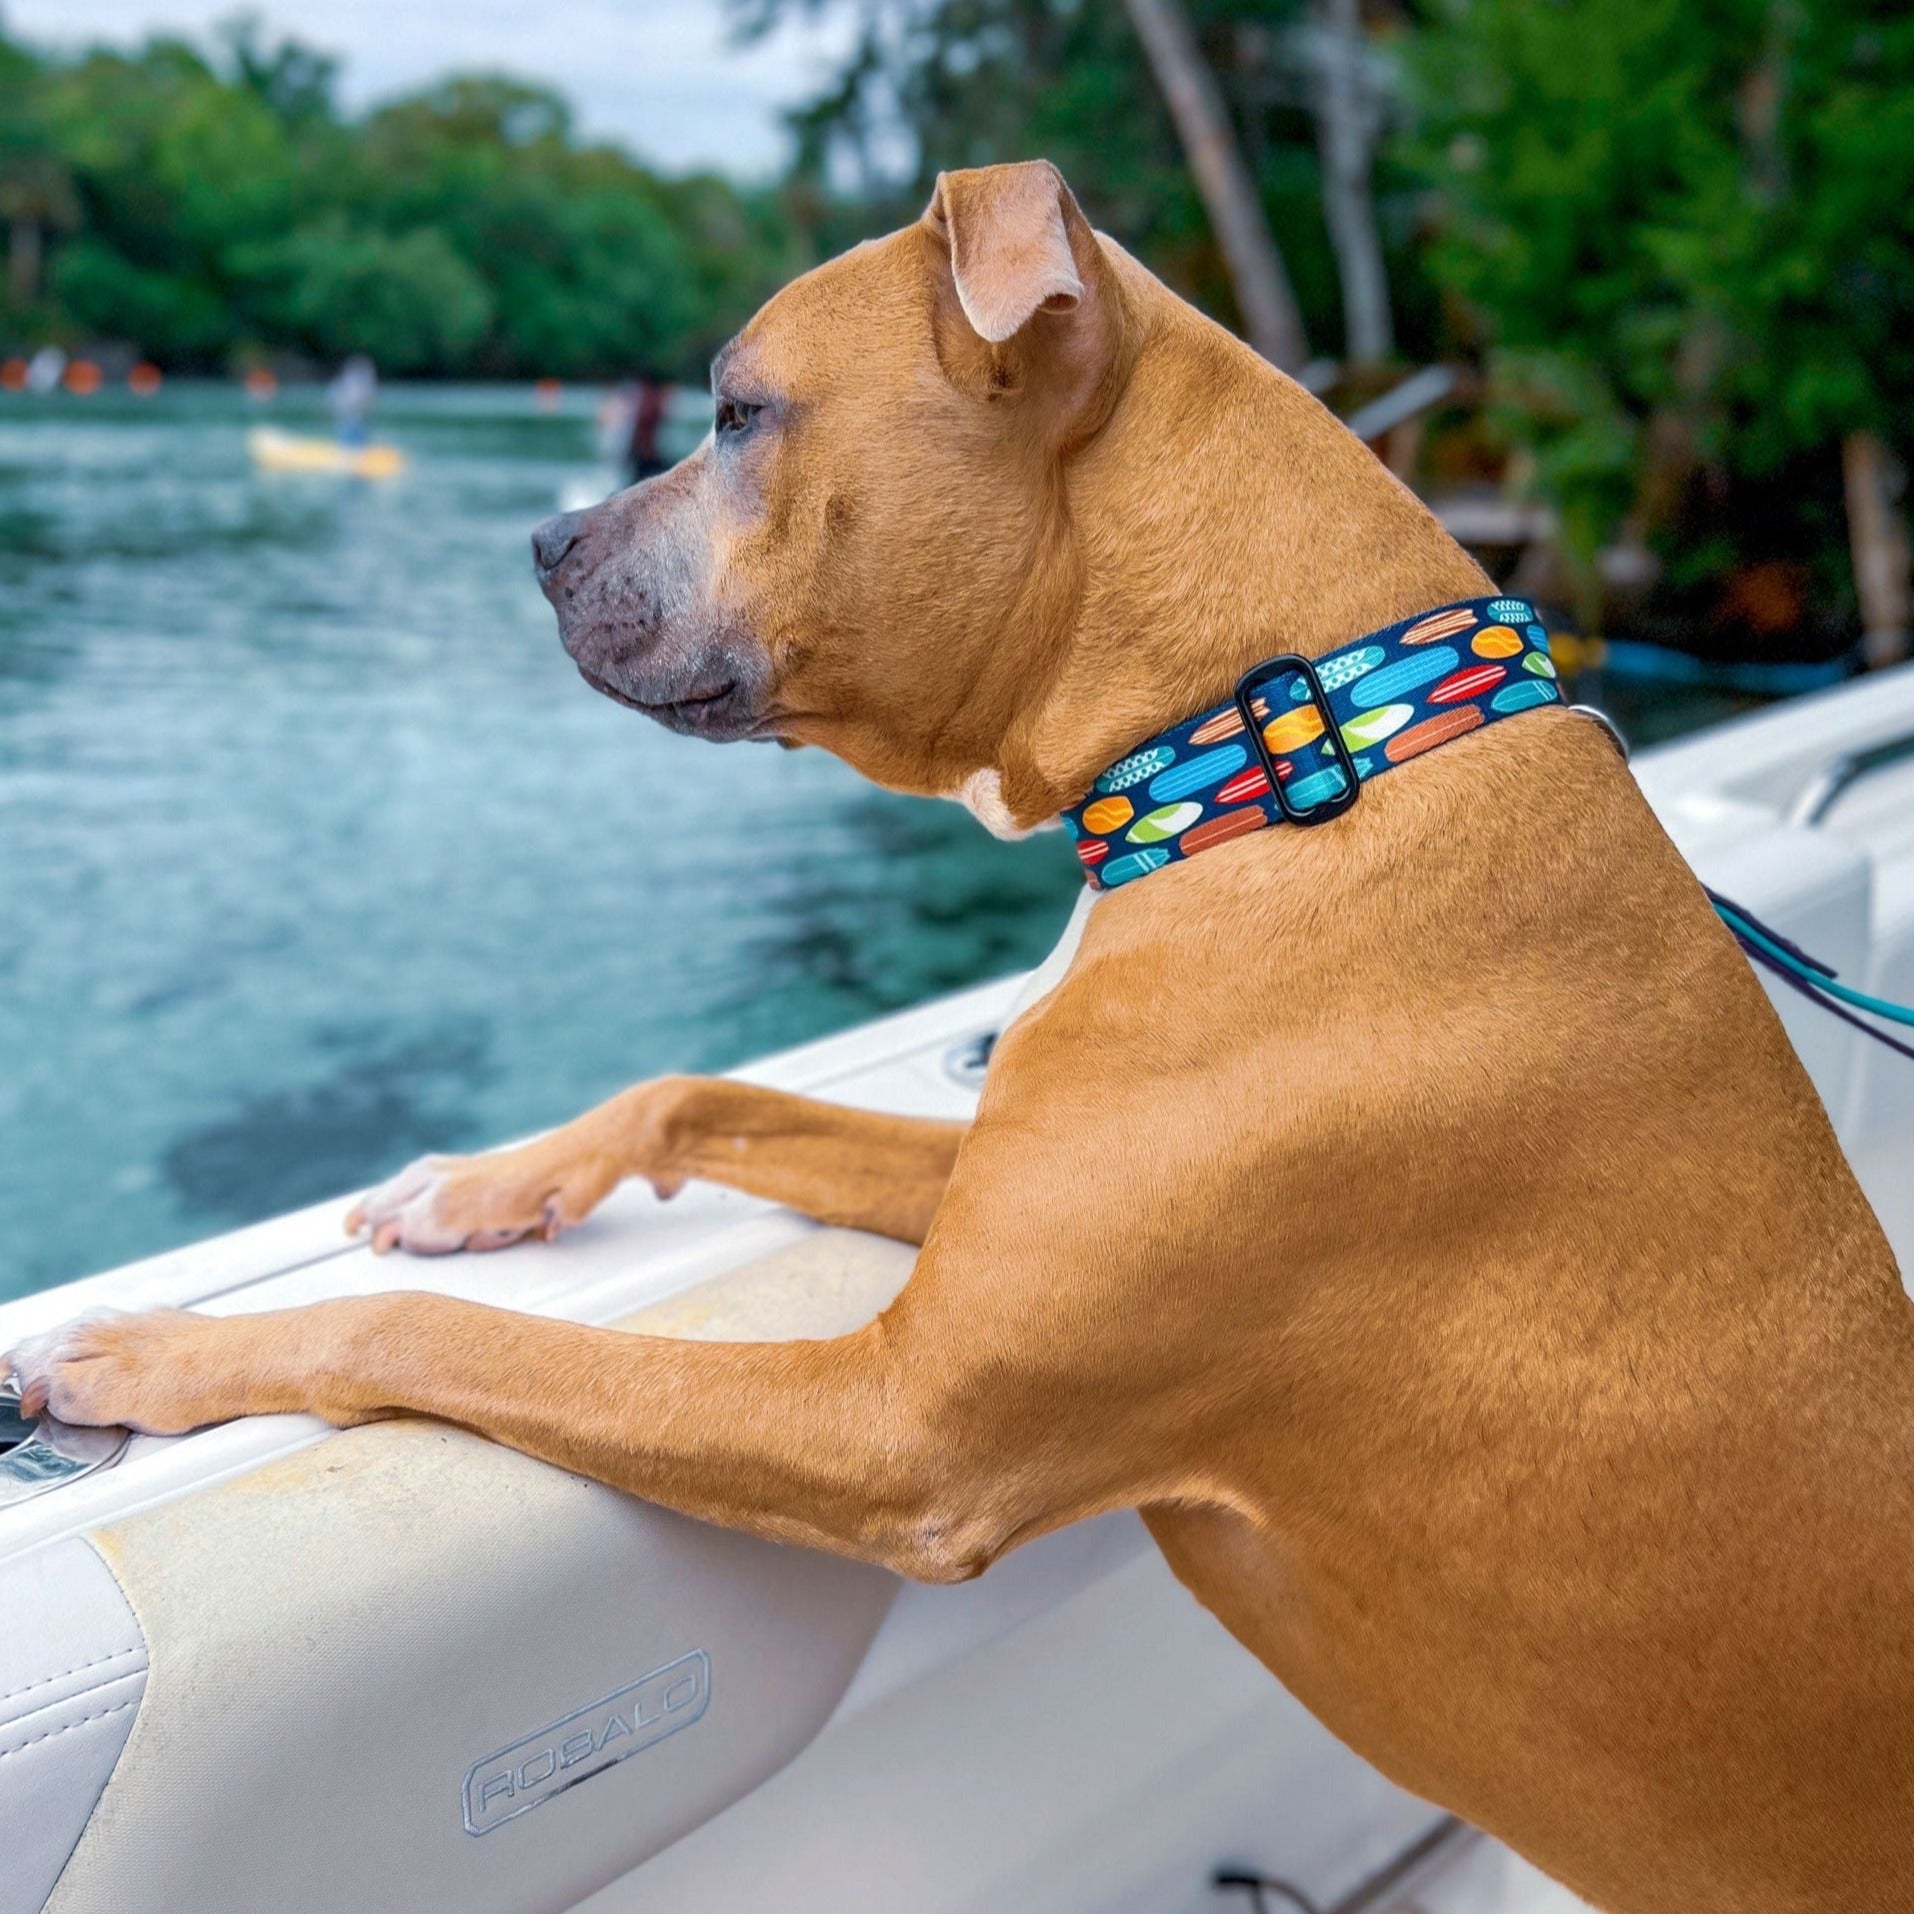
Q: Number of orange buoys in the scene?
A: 5